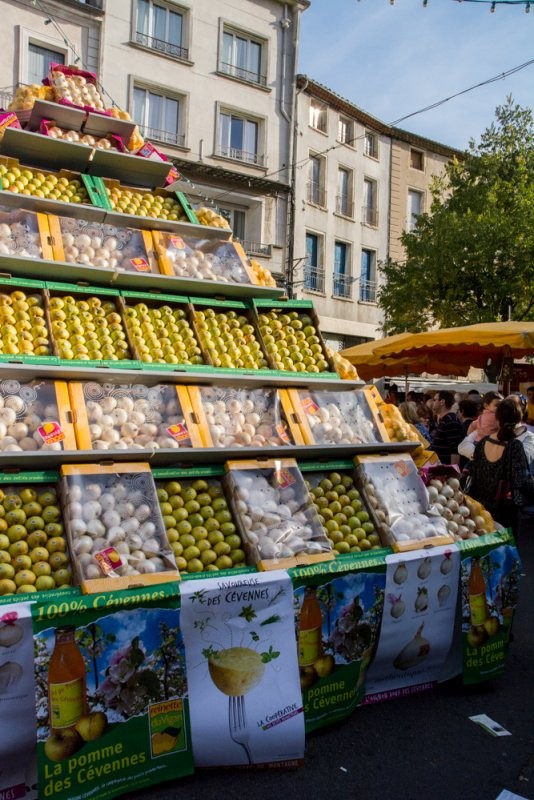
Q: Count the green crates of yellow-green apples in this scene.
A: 10